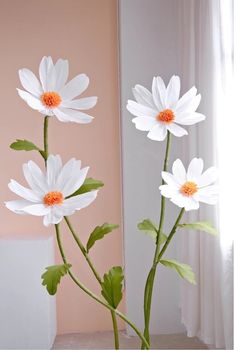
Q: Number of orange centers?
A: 4